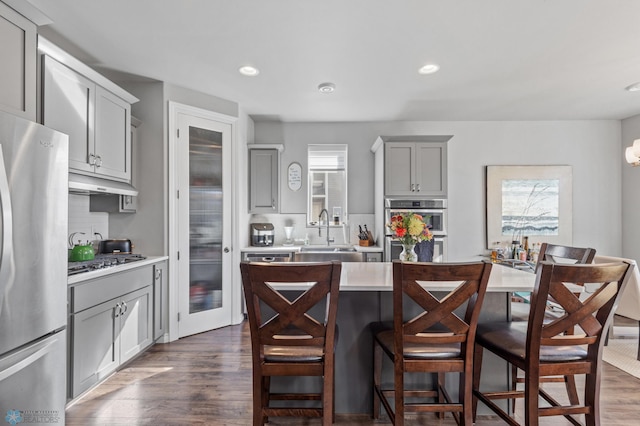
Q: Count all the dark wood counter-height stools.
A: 4